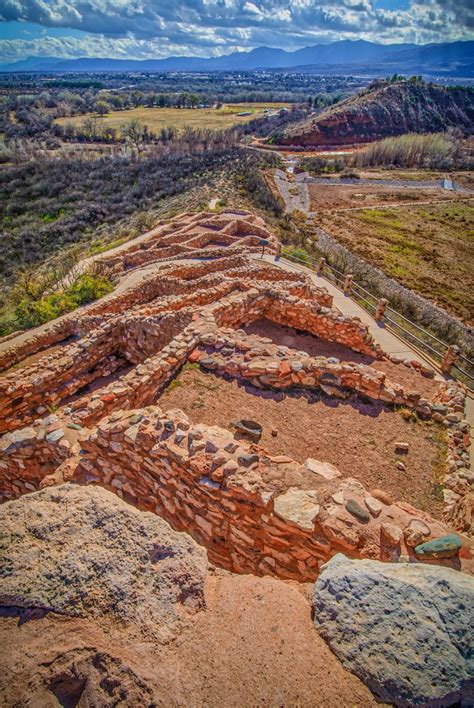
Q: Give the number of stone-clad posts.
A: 5